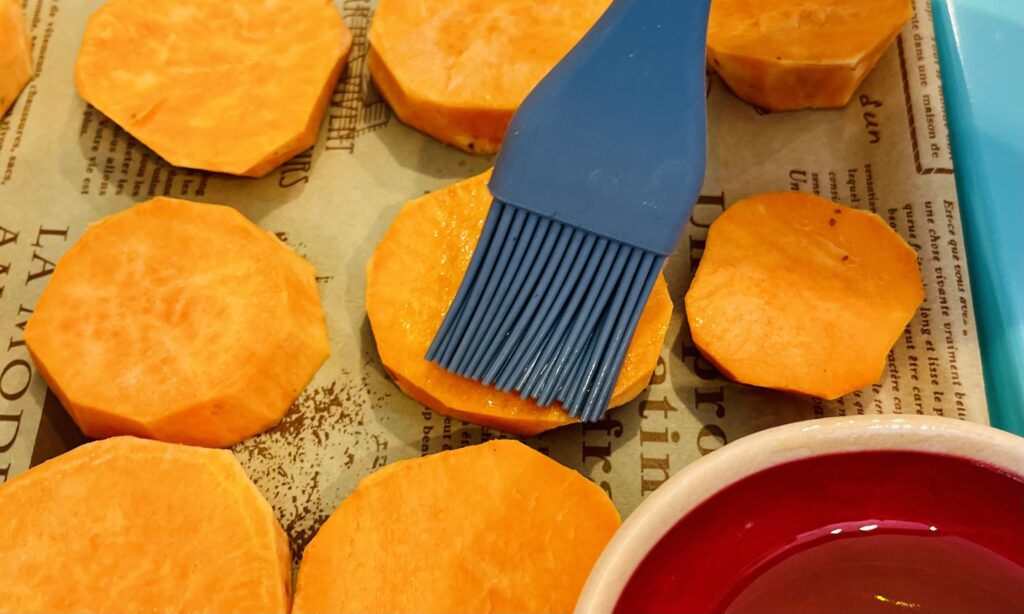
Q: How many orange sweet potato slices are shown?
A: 9